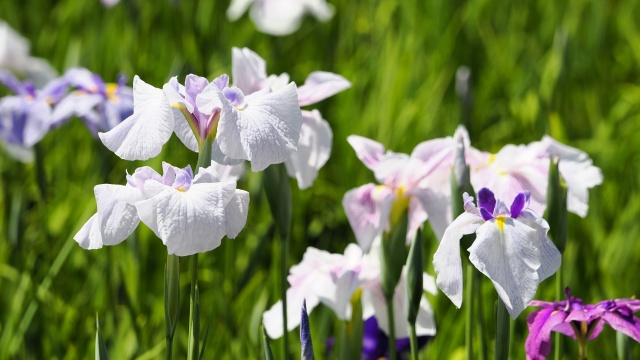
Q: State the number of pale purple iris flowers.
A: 2